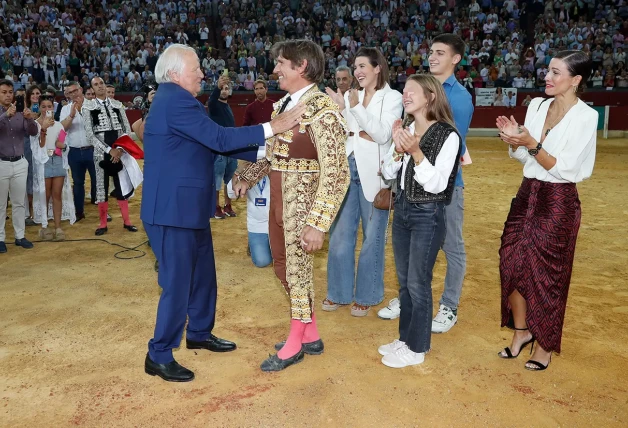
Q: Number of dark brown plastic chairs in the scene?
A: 0